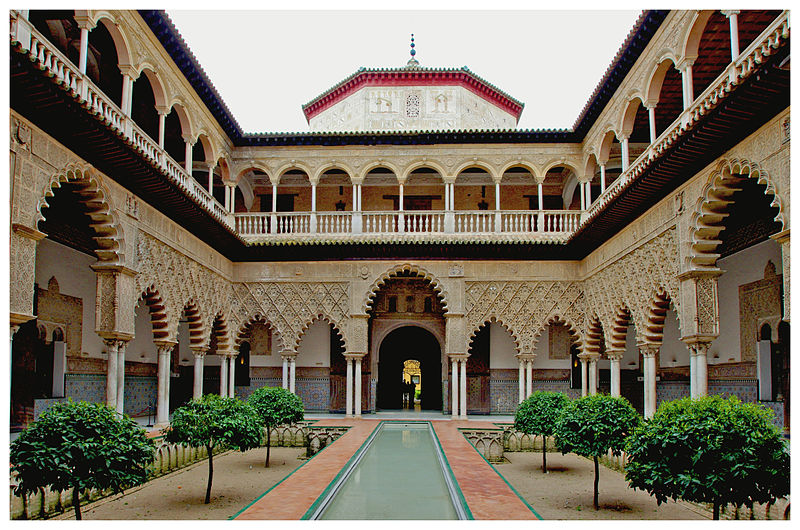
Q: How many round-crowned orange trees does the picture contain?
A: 6